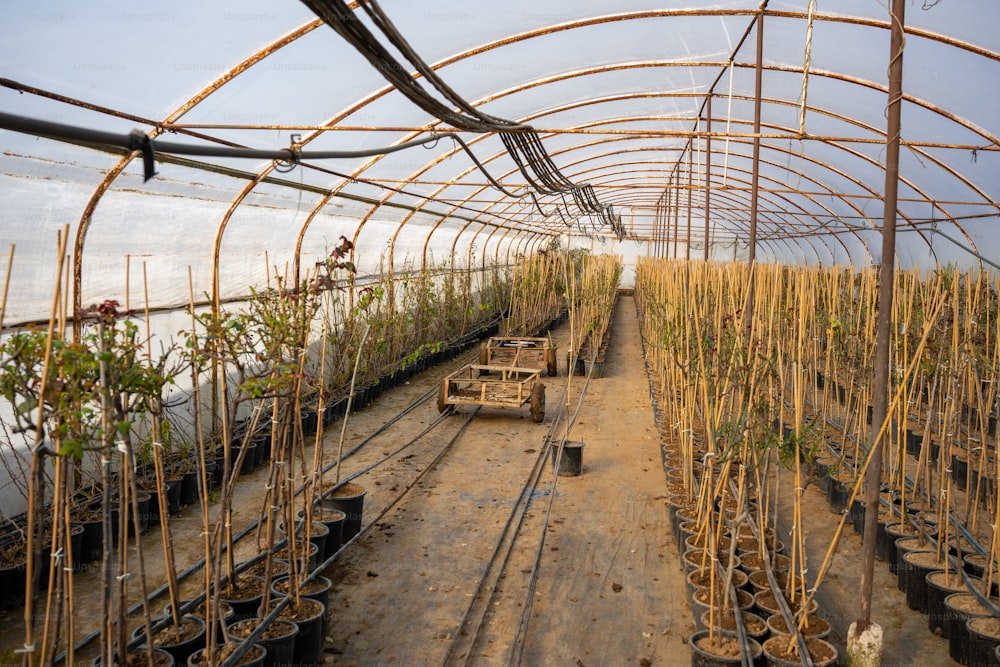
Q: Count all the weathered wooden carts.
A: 2